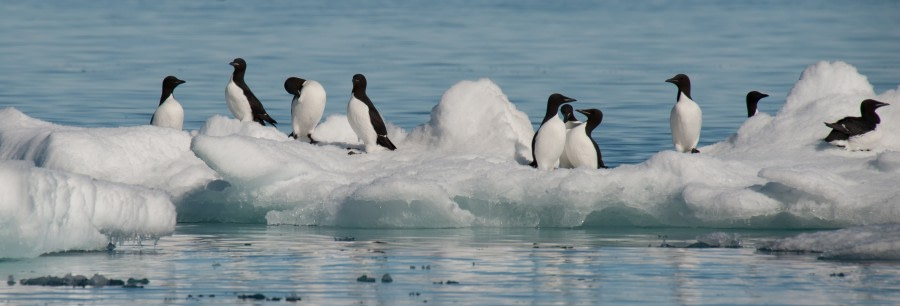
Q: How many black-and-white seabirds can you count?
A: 10